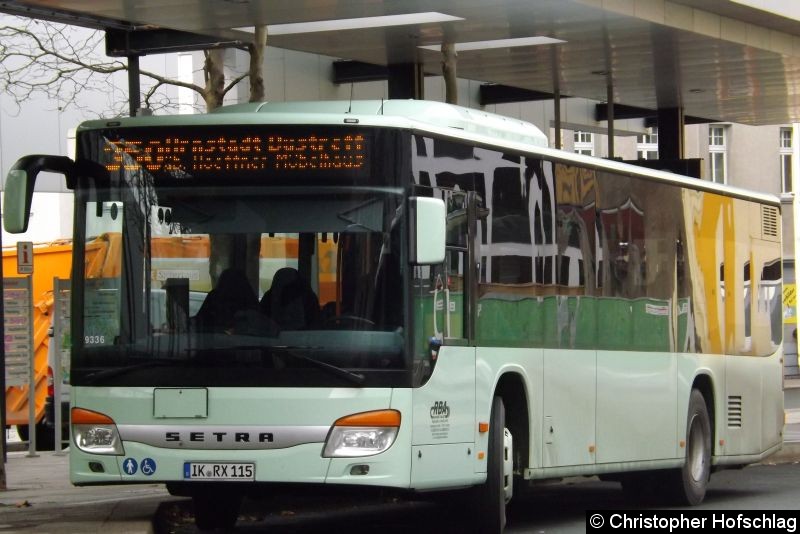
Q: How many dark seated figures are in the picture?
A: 2